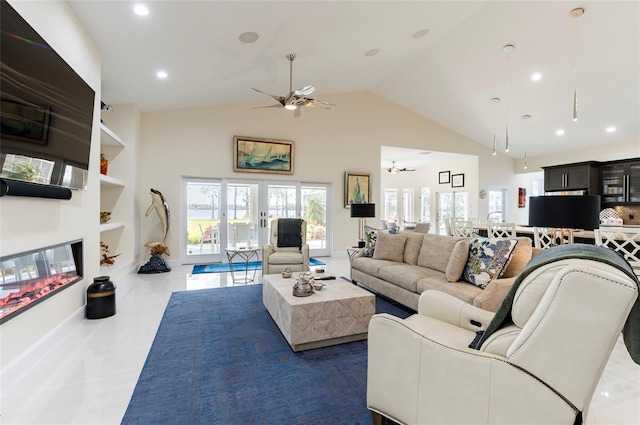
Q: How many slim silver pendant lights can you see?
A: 4